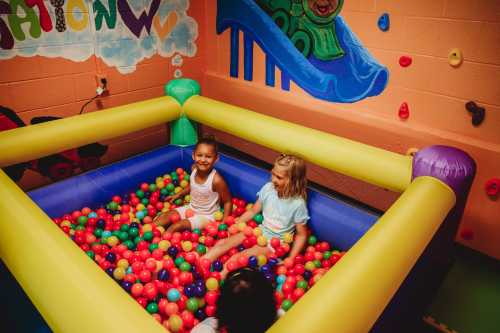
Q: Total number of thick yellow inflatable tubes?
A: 4